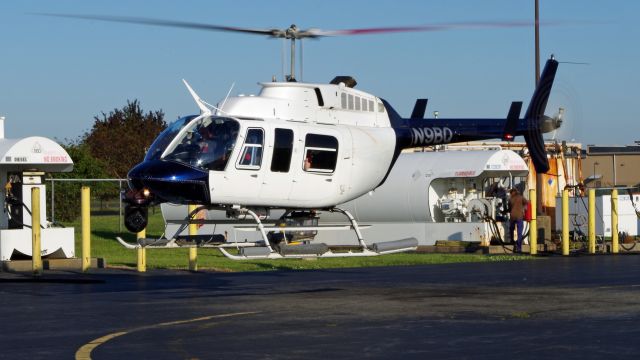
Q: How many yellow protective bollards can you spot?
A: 8